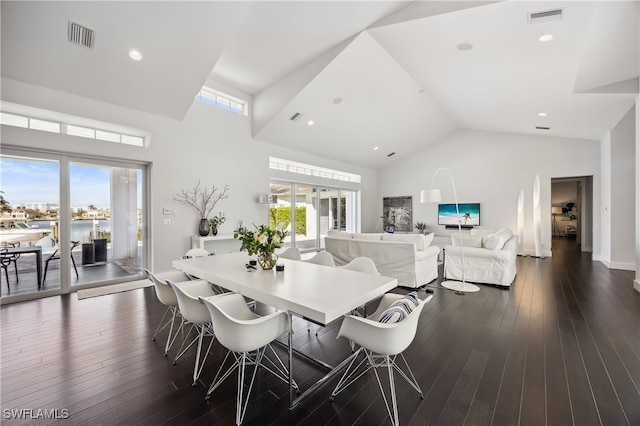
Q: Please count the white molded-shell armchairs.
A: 8